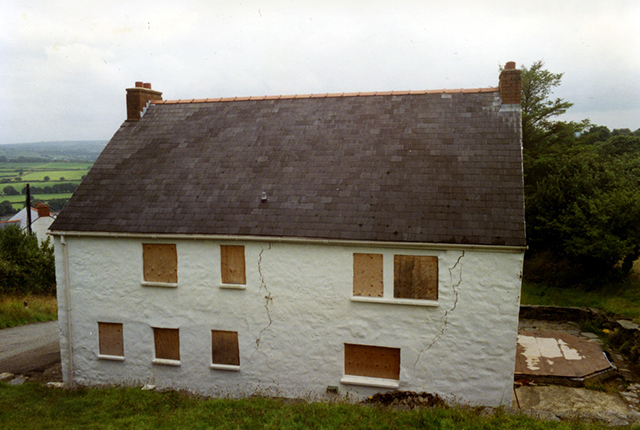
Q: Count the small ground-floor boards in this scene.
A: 3